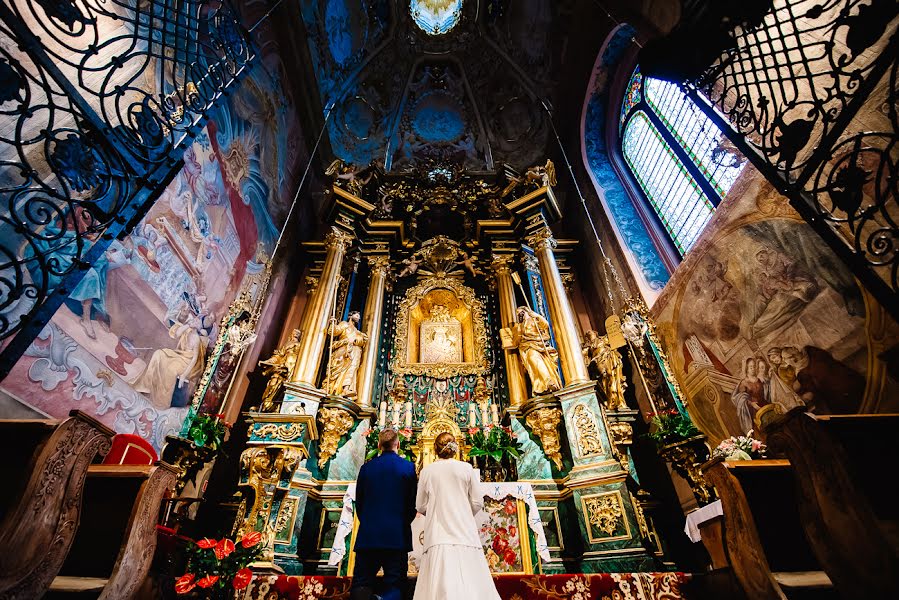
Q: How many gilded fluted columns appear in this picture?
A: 4